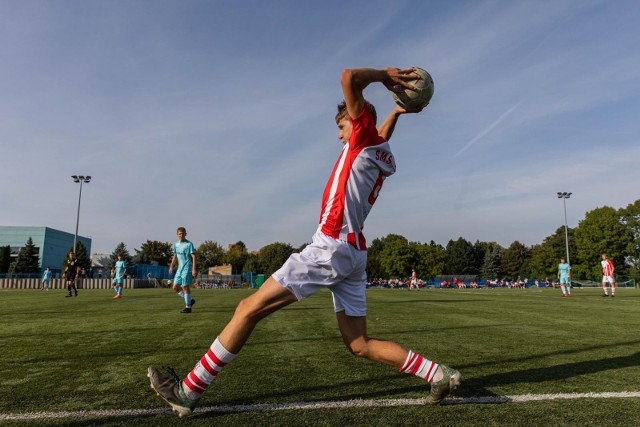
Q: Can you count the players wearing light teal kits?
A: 4